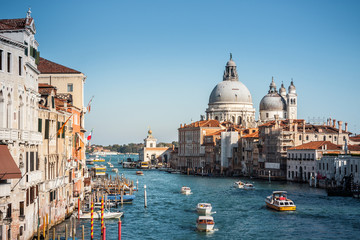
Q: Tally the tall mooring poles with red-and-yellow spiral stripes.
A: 2